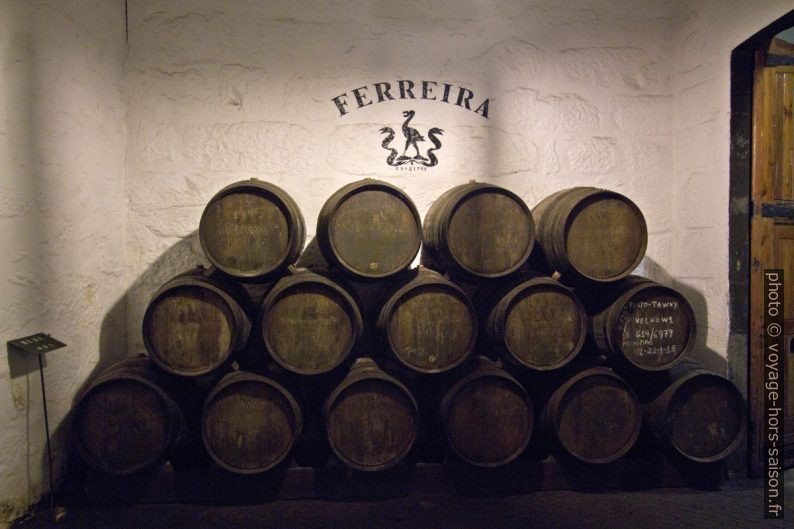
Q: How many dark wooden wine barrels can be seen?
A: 15